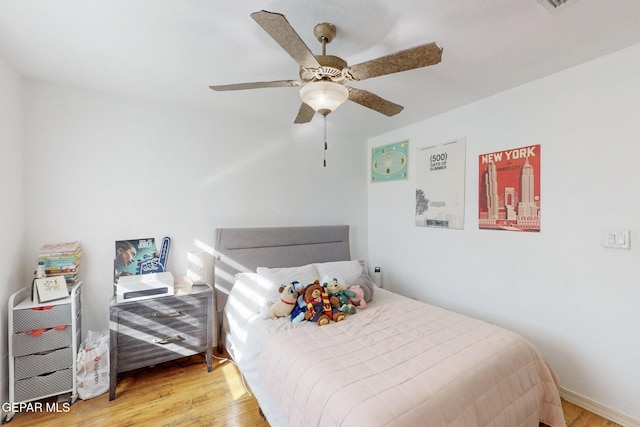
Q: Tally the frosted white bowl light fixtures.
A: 1